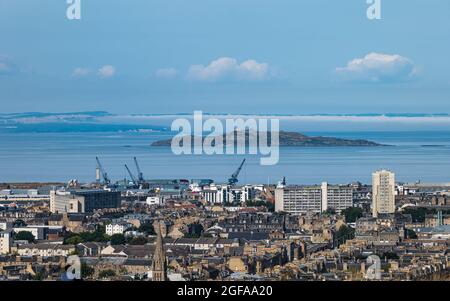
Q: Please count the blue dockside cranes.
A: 4